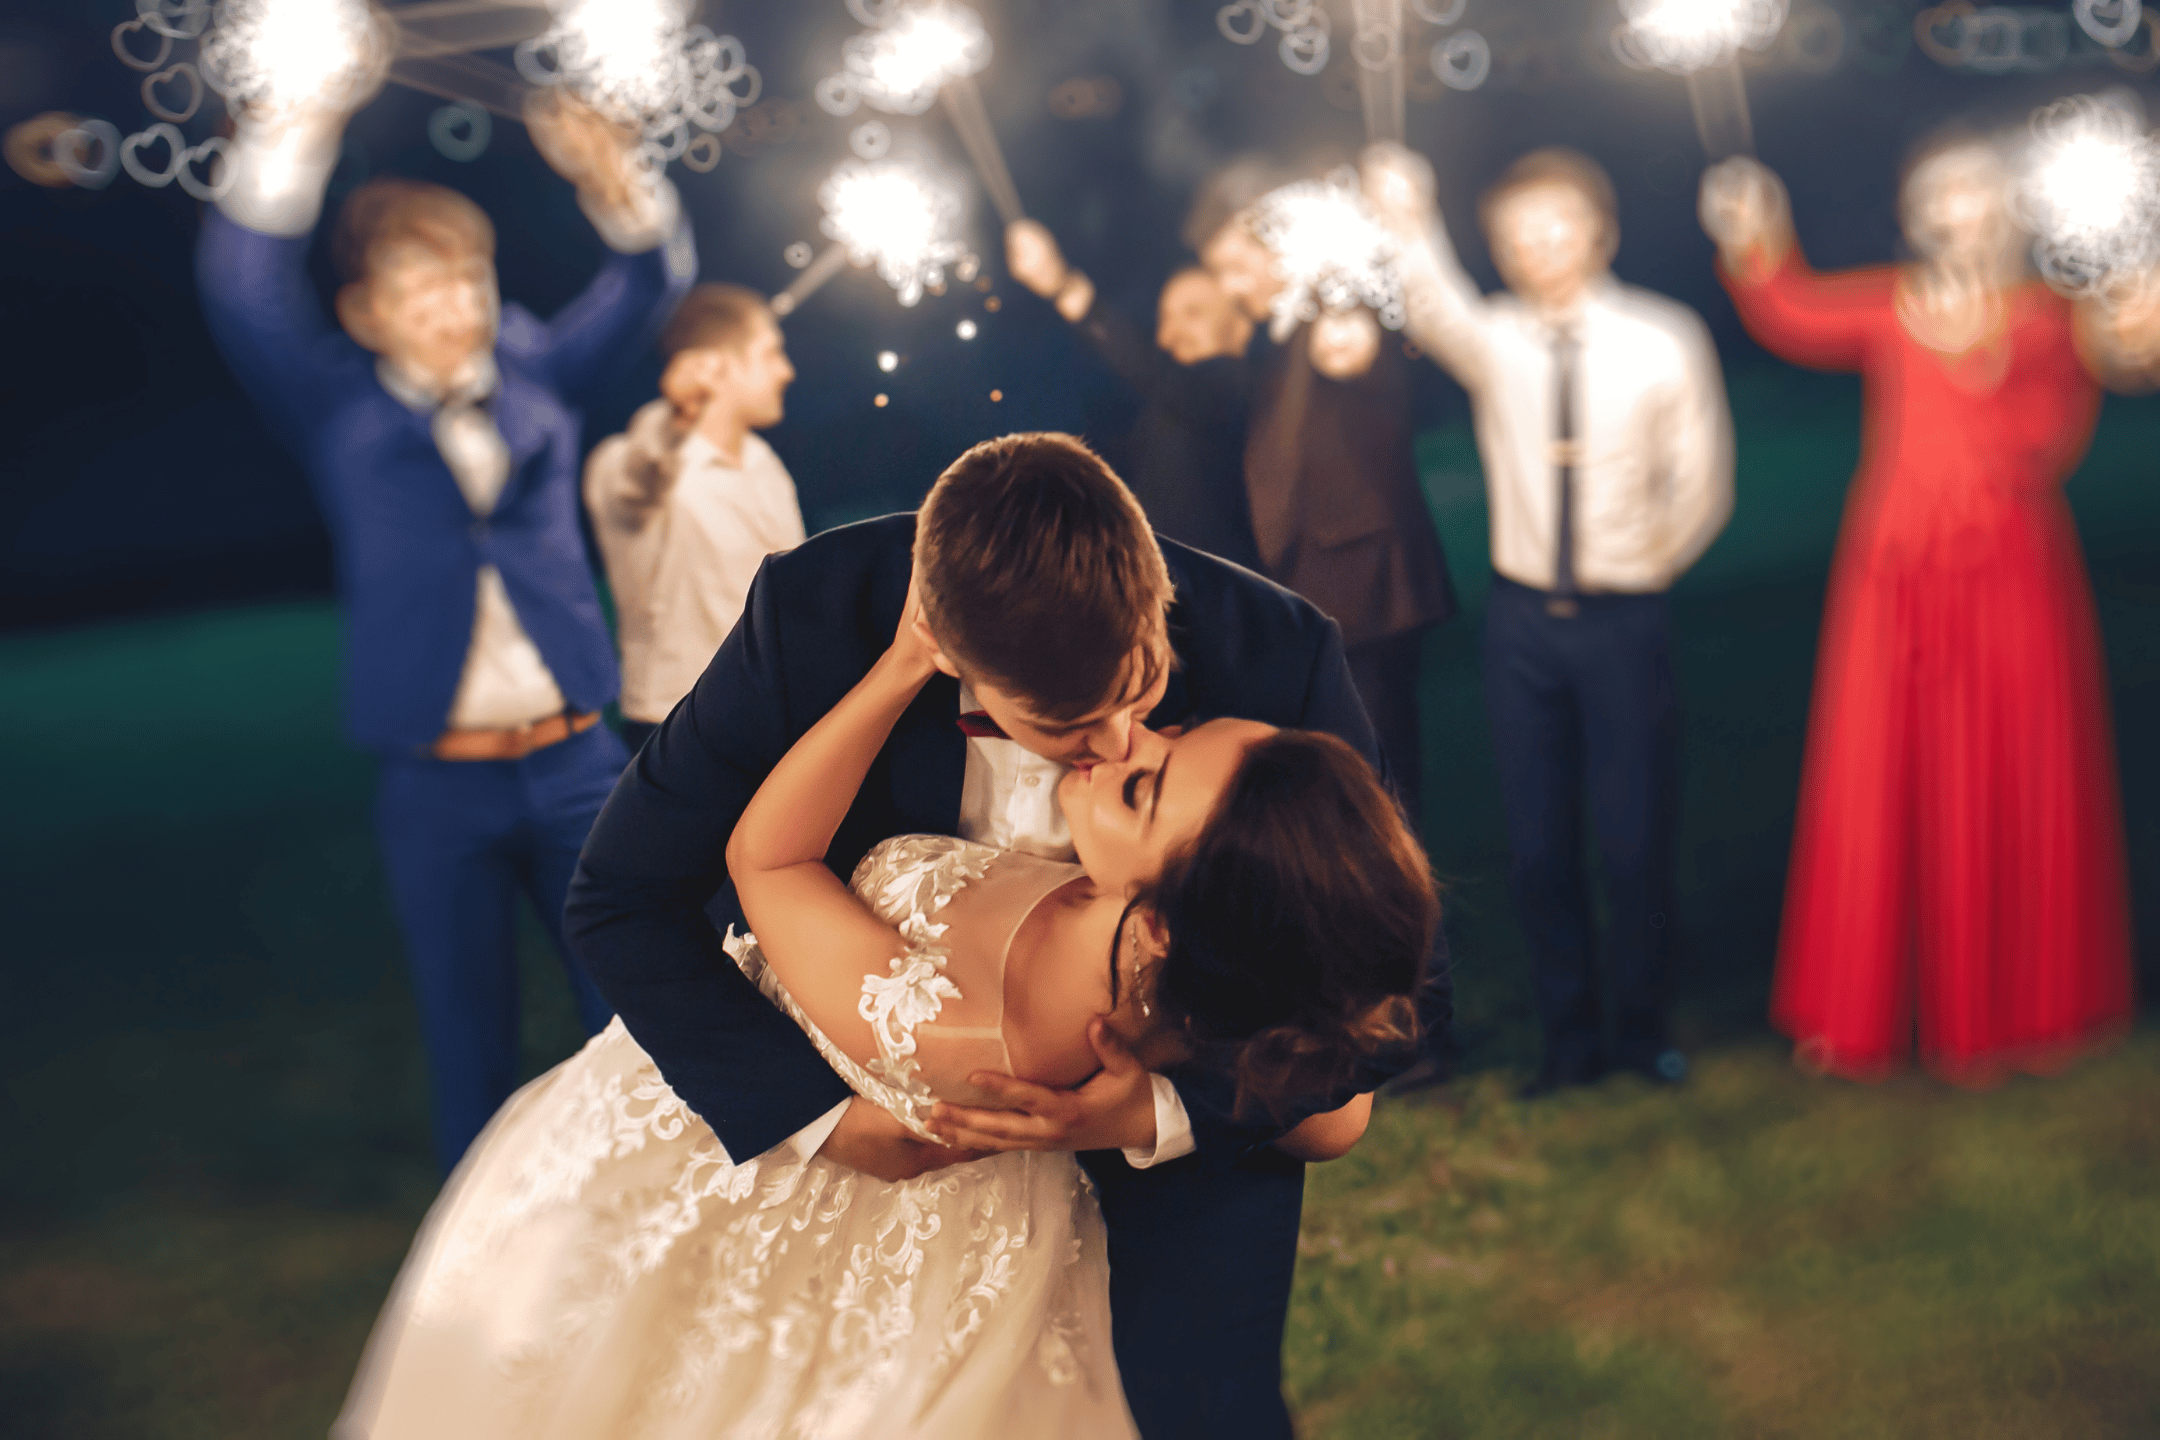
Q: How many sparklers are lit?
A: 7